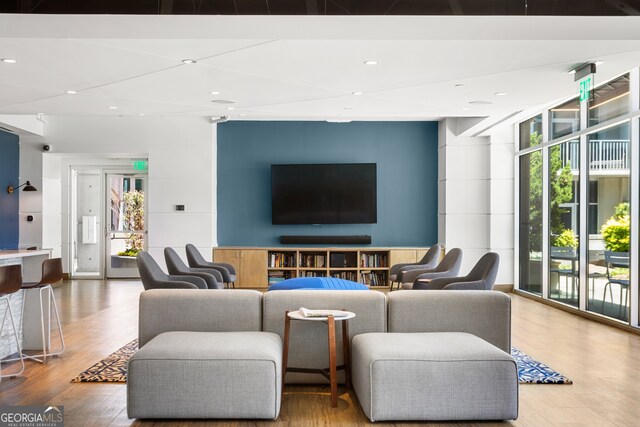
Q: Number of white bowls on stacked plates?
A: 0